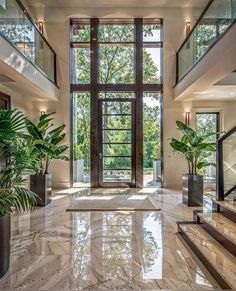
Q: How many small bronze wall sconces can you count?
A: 4